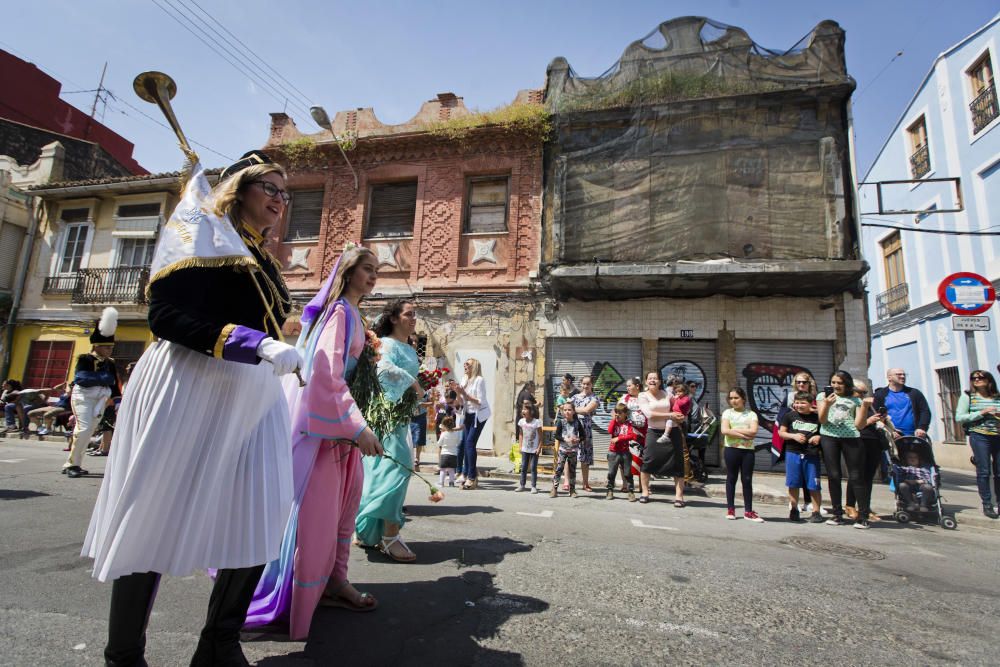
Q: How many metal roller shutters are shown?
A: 3